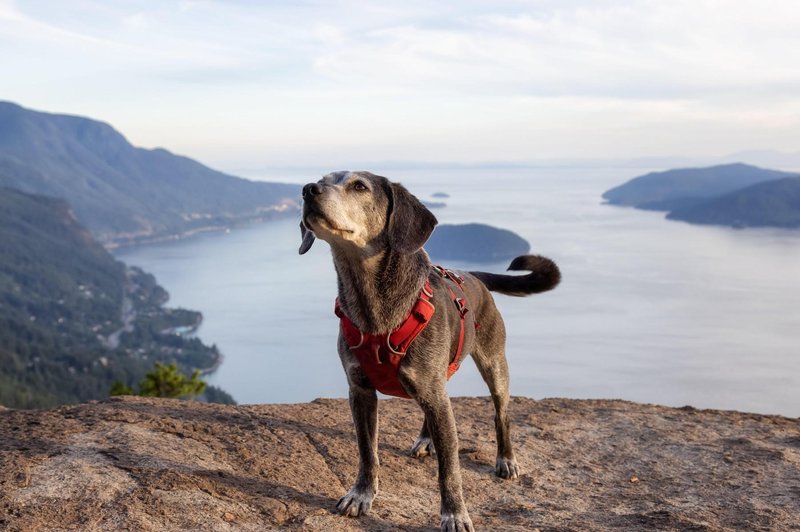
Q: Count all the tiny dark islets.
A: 2